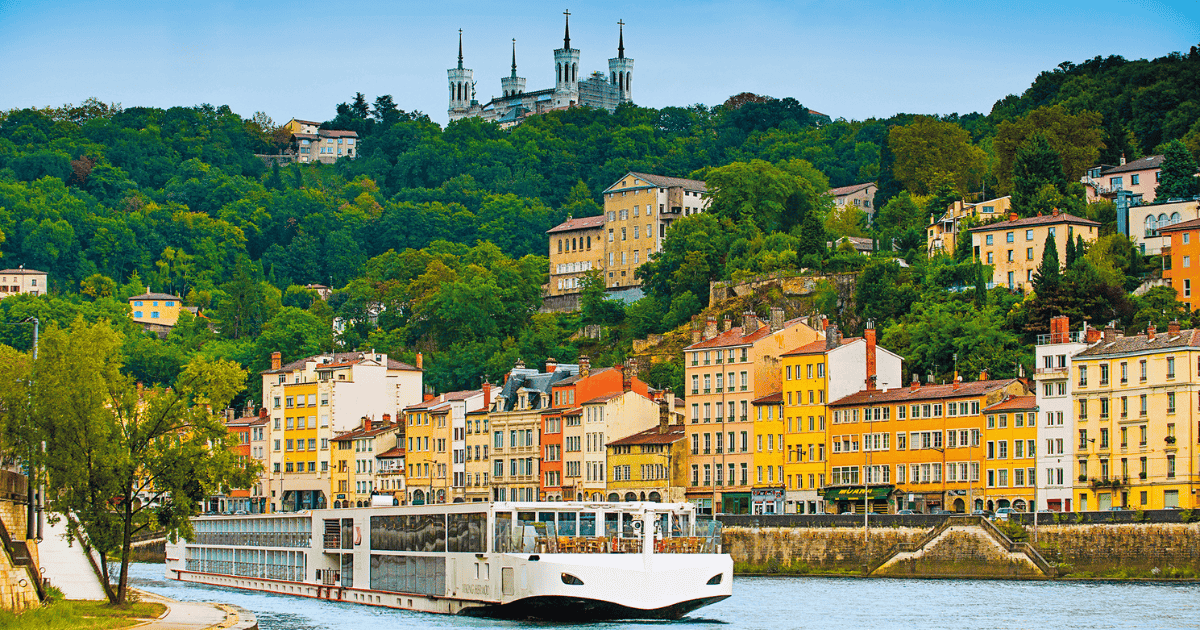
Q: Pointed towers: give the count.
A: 4